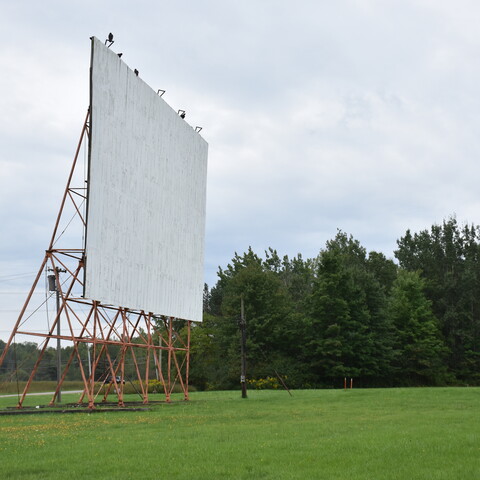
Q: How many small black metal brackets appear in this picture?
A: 4